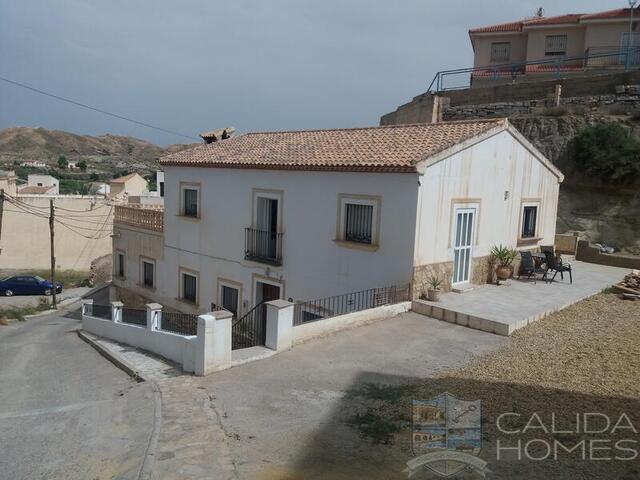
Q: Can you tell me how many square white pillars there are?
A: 5